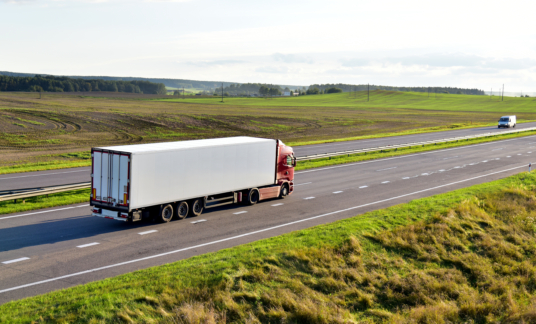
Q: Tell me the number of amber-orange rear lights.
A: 2